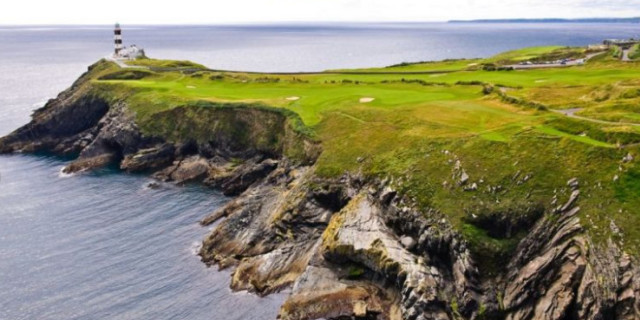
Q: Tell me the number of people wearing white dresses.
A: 0